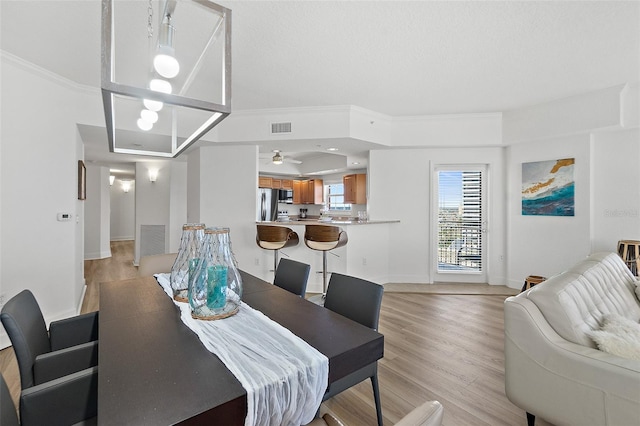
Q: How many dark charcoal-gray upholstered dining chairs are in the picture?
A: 4